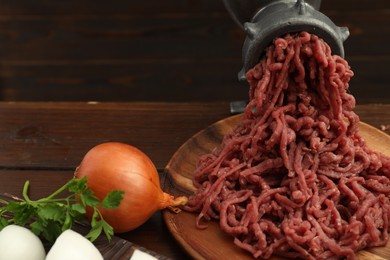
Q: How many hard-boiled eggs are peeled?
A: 2